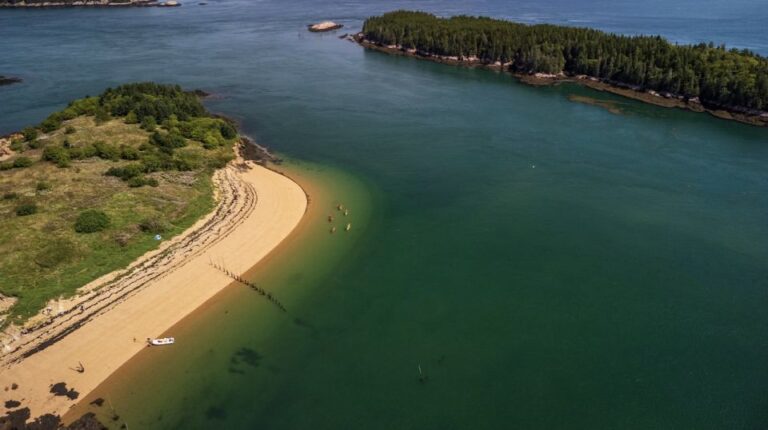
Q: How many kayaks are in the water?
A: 5